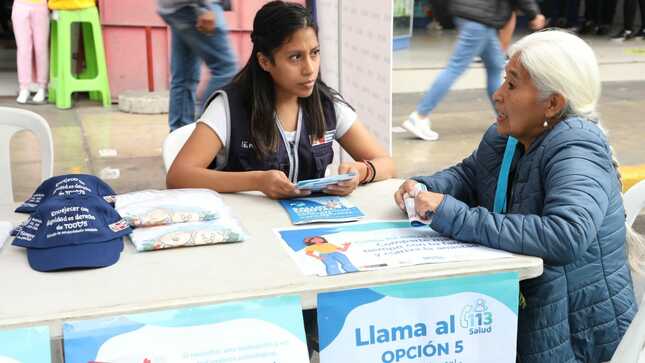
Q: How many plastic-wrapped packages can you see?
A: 2